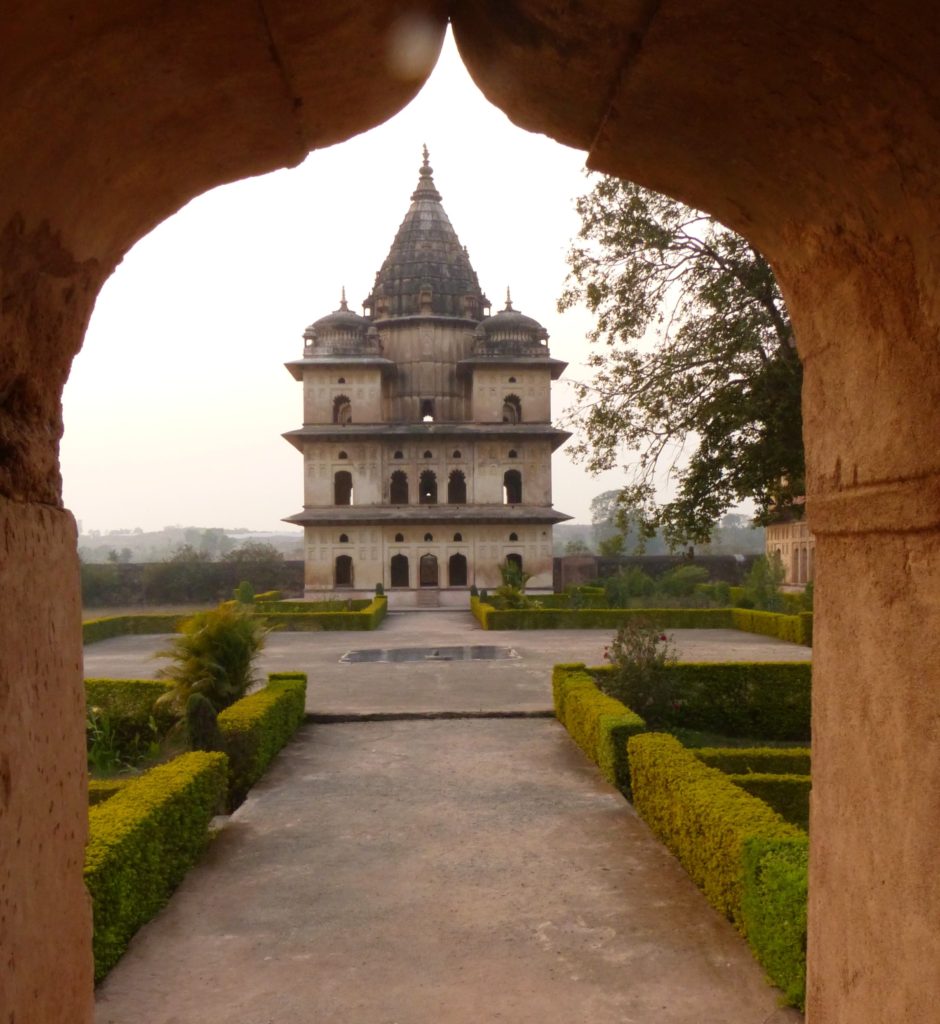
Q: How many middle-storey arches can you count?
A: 5